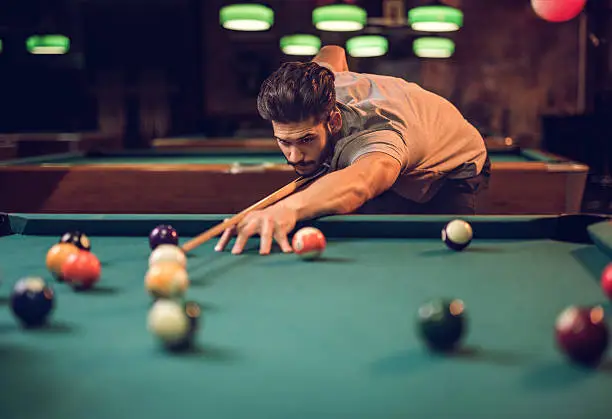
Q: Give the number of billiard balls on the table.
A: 13